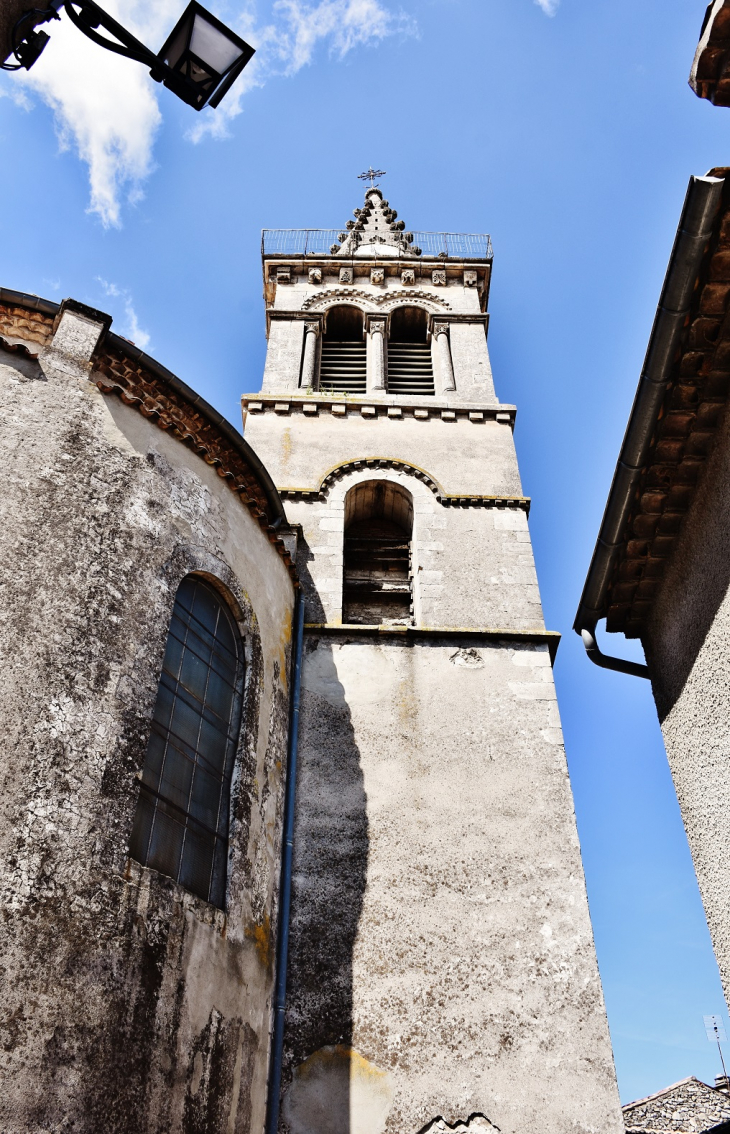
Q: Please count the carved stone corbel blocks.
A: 7